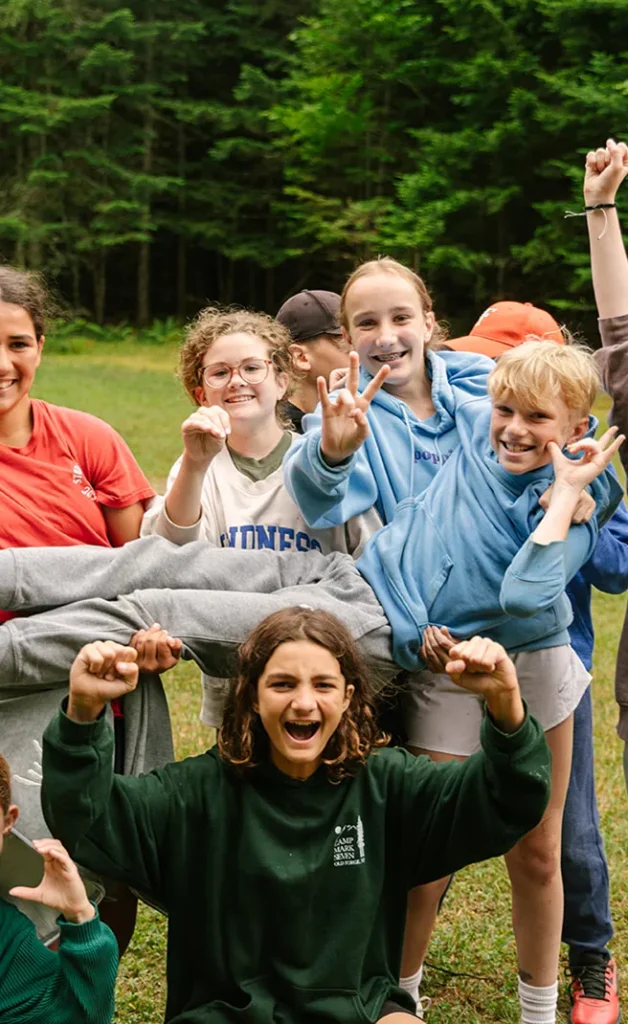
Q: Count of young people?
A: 9